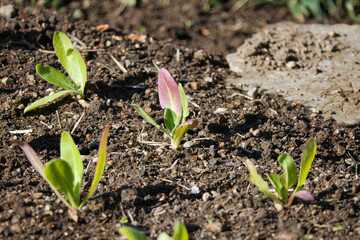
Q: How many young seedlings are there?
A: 5